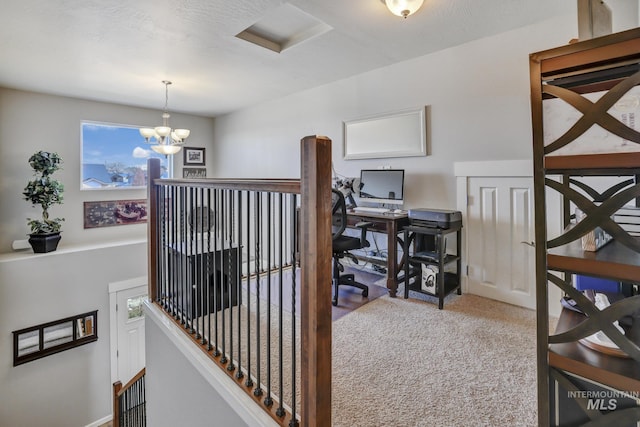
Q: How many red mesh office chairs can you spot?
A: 0